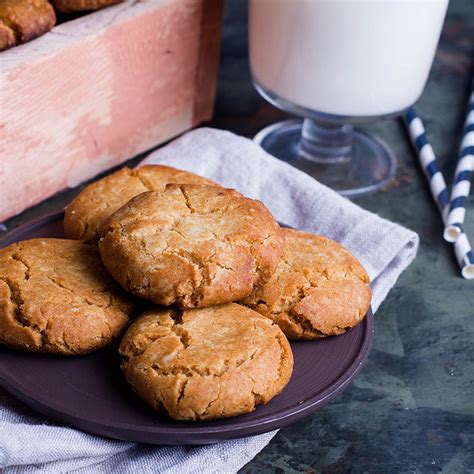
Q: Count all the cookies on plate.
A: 5